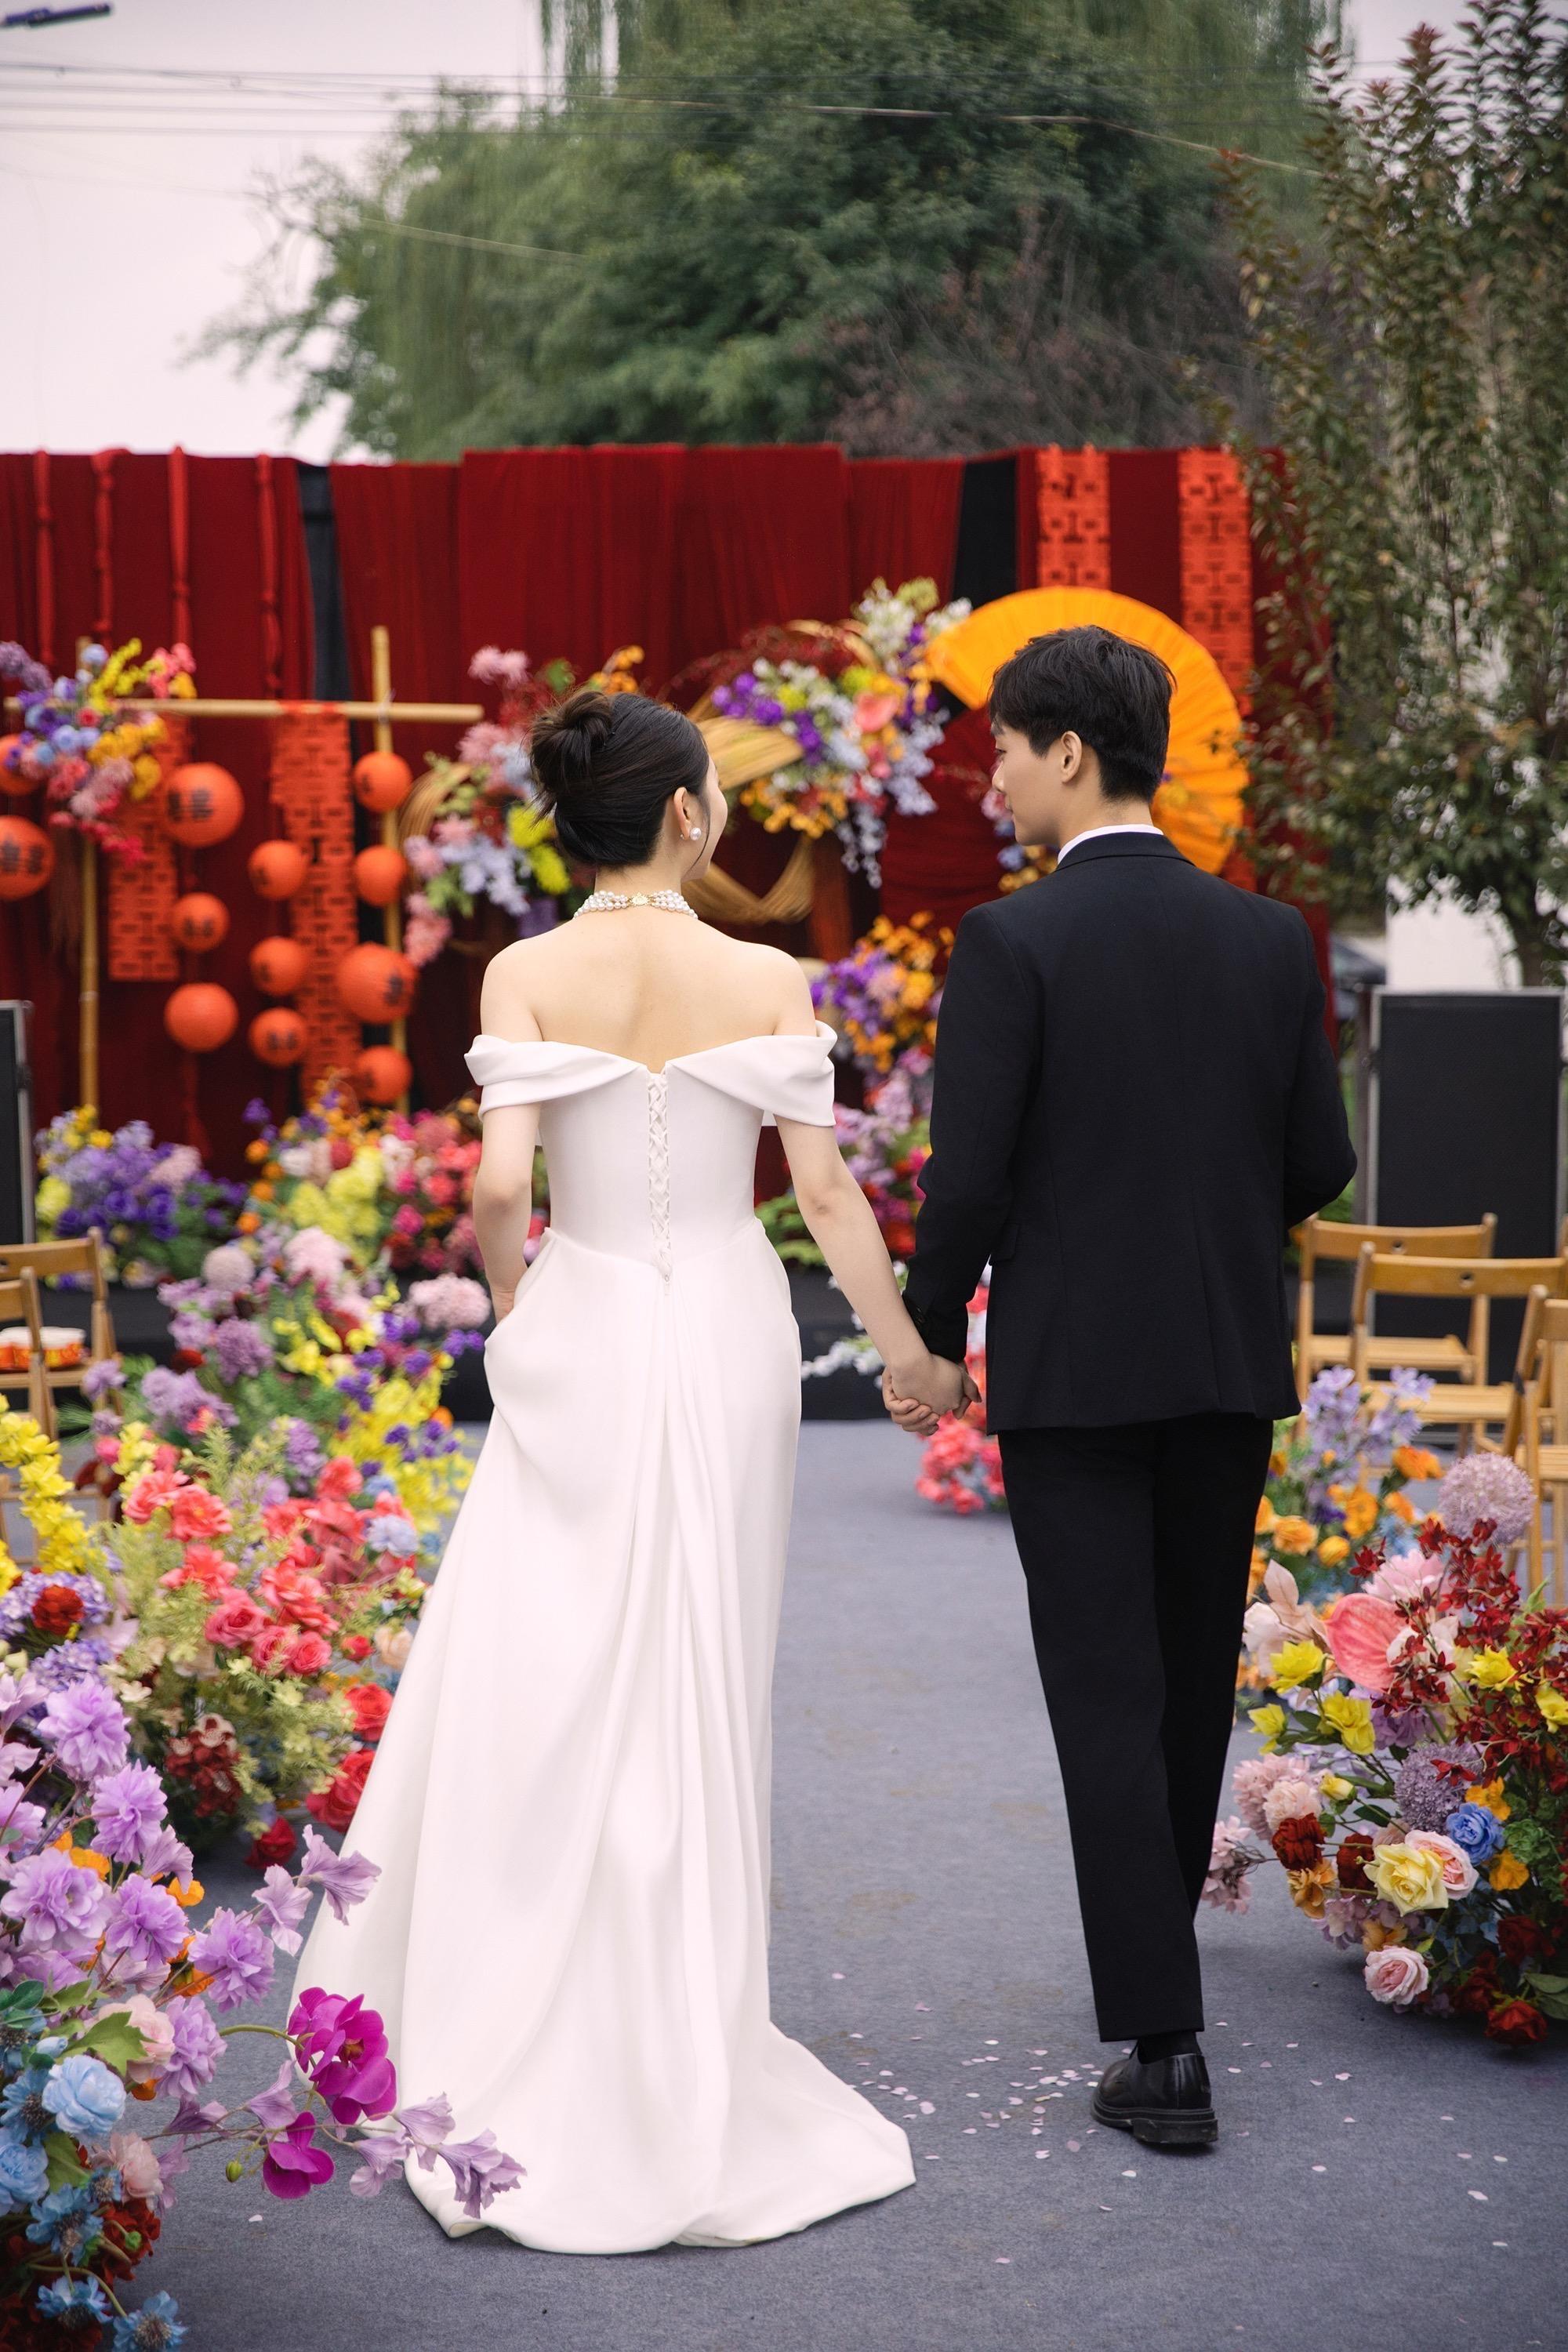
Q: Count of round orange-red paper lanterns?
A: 12